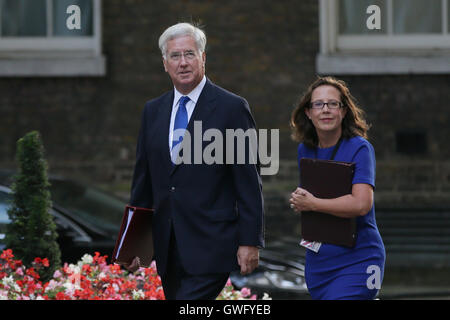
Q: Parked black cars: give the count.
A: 1